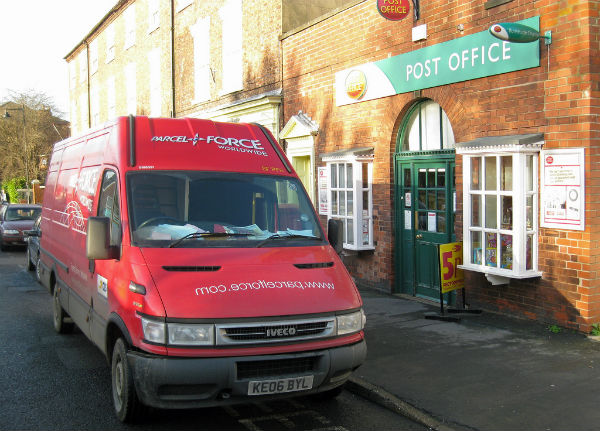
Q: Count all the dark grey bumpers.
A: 1